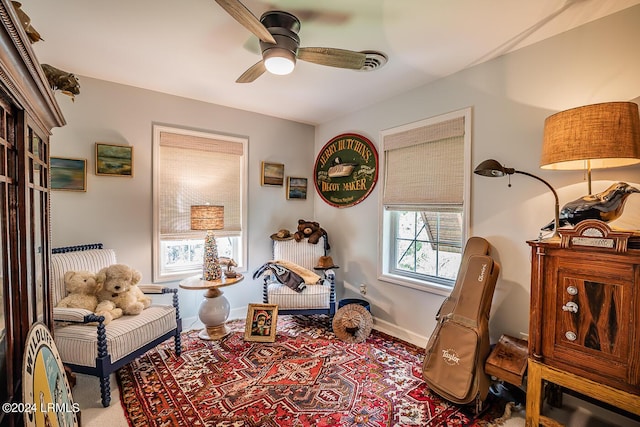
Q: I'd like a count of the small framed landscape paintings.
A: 4